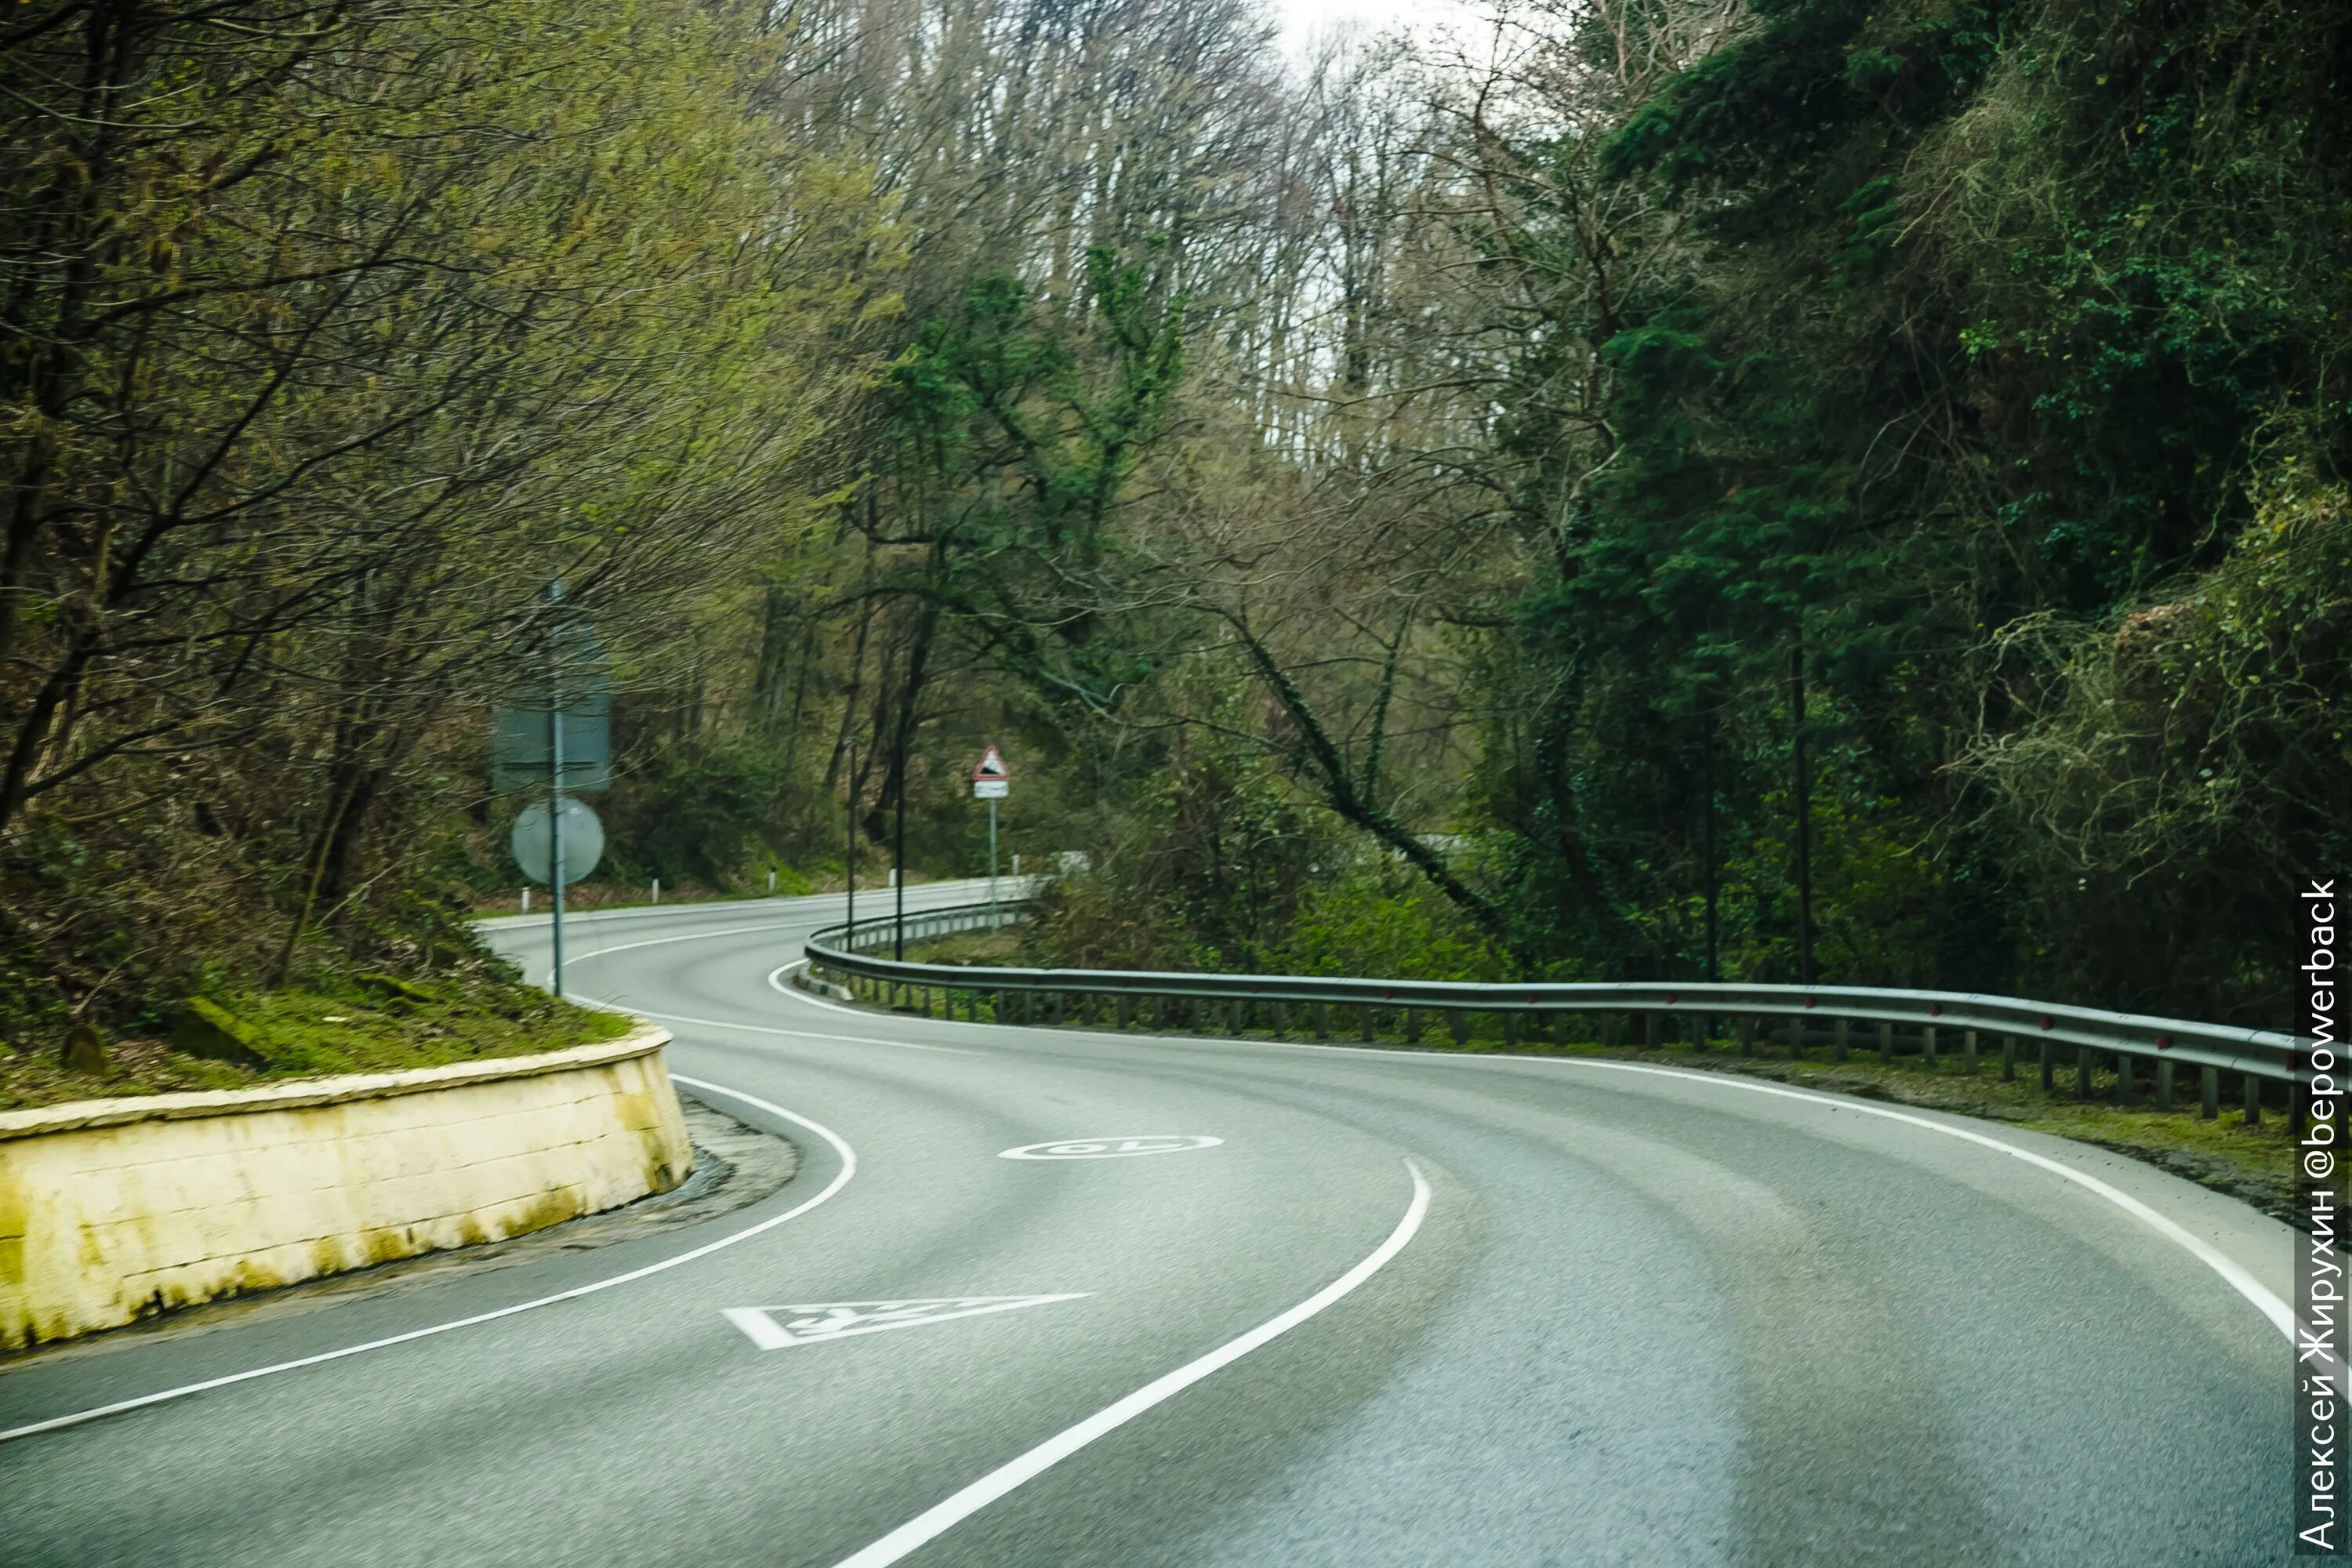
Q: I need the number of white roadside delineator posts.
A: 5